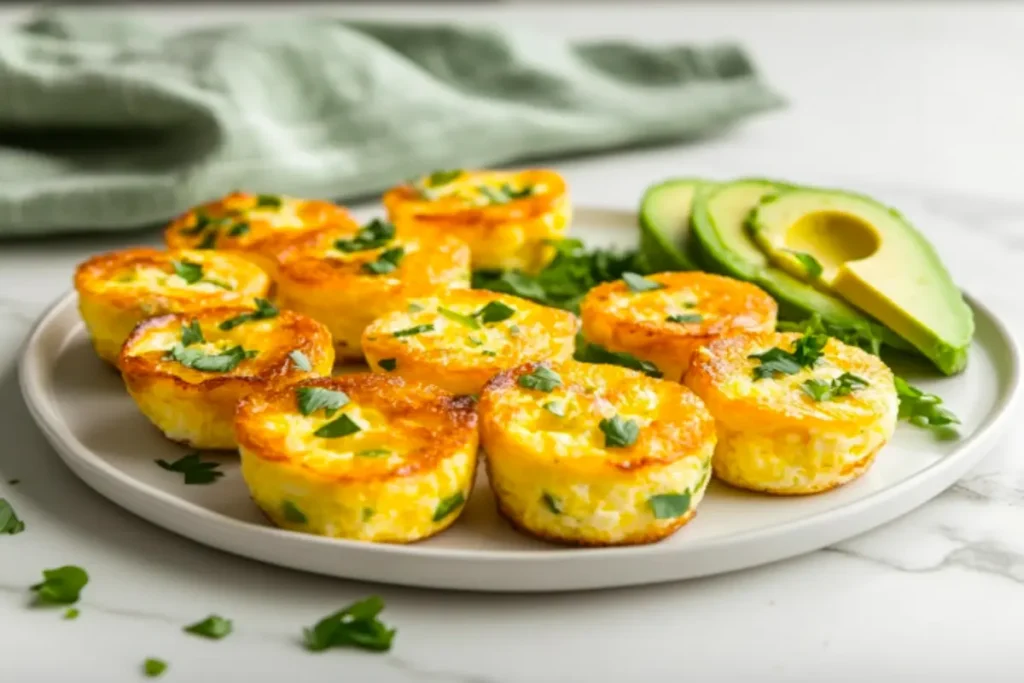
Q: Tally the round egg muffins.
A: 10